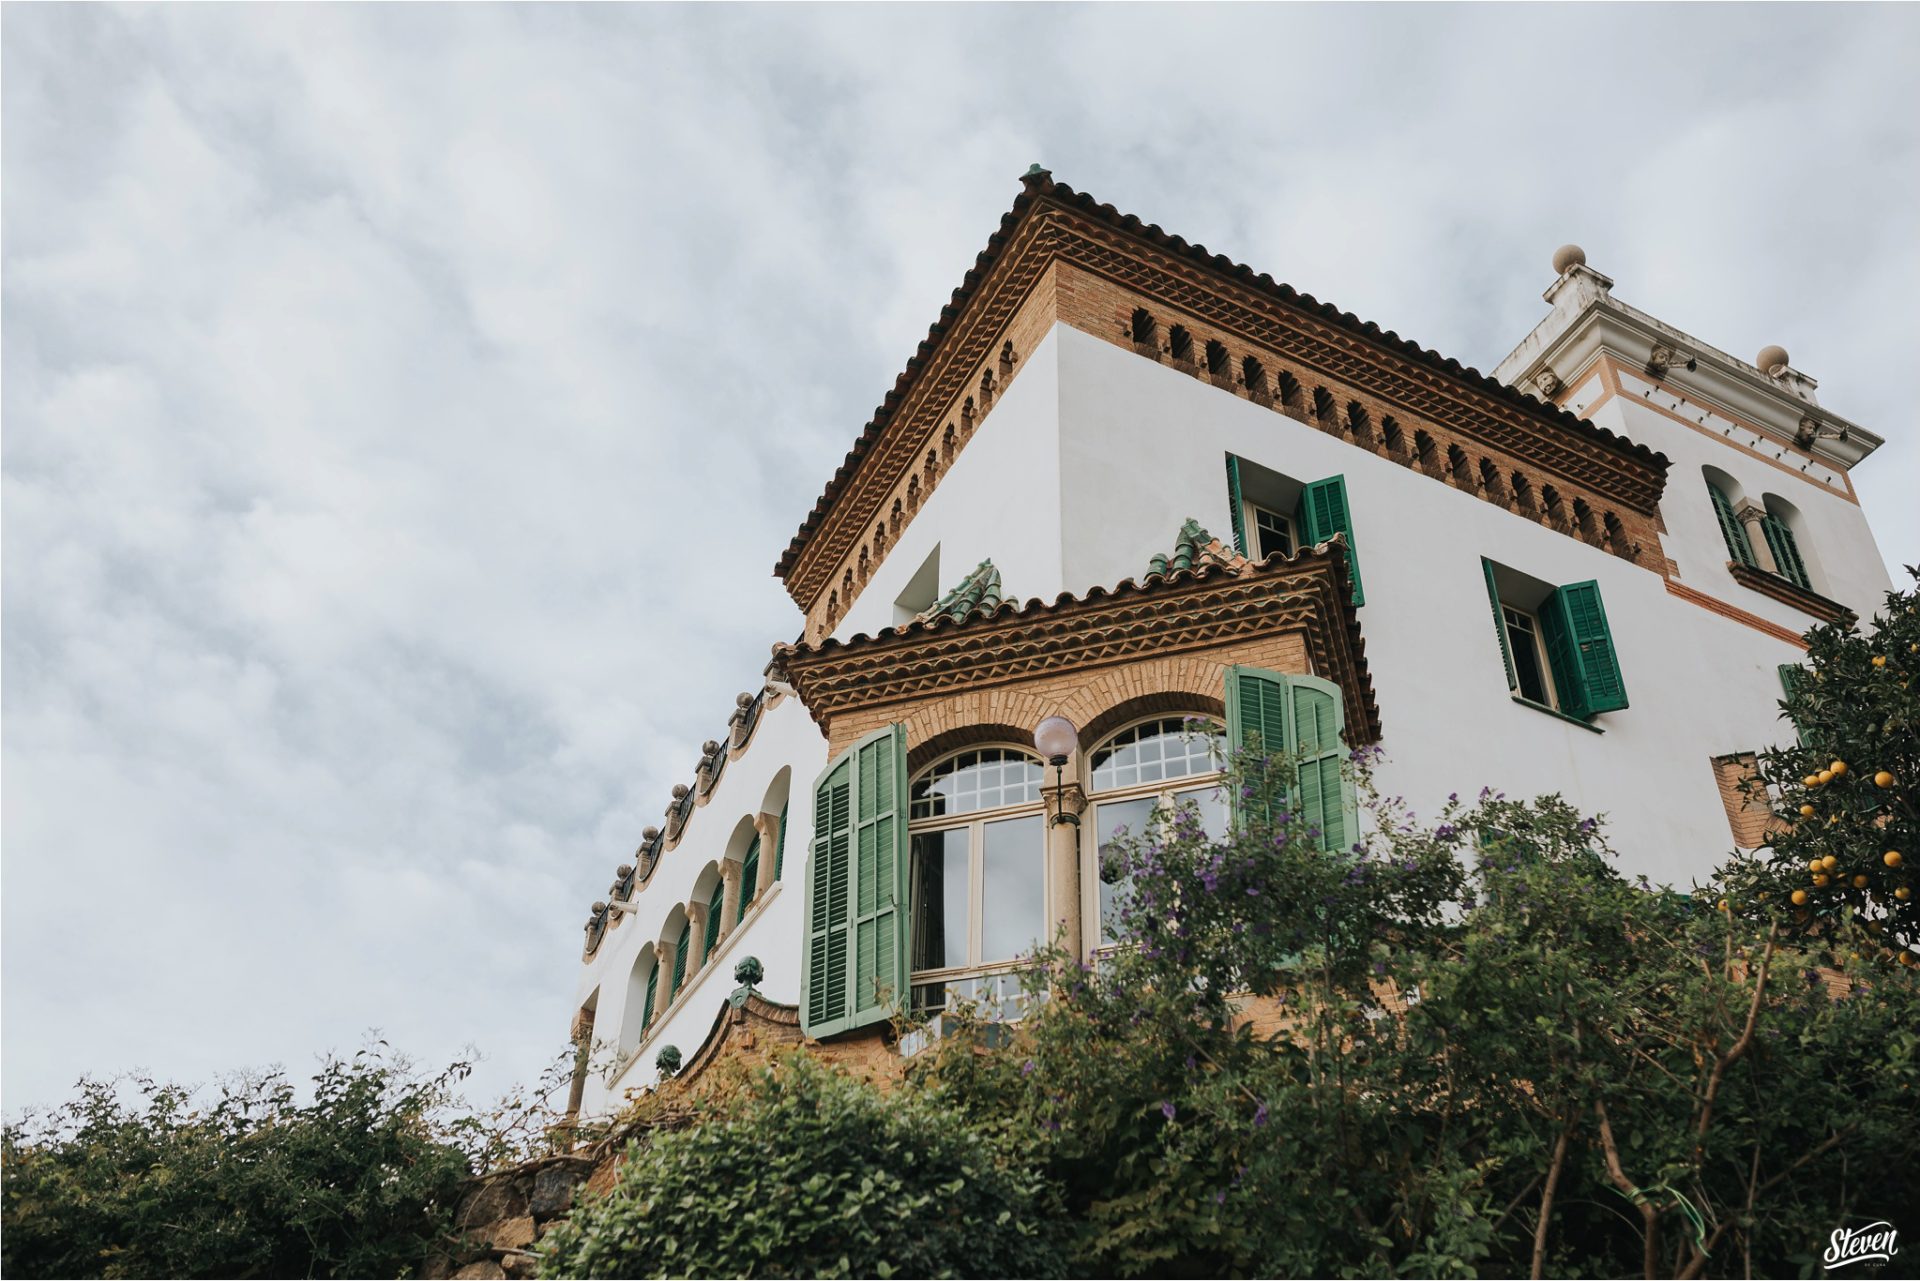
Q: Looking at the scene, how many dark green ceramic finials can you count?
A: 2